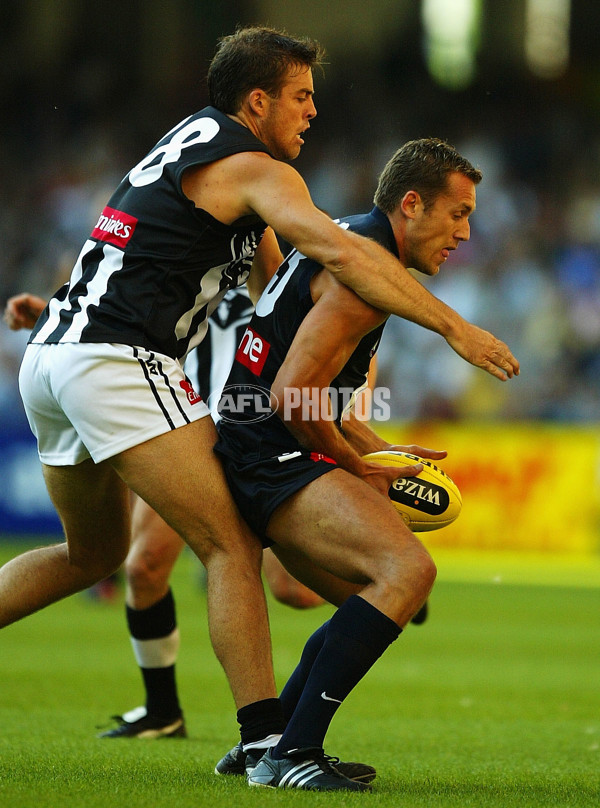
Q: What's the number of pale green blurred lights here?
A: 2